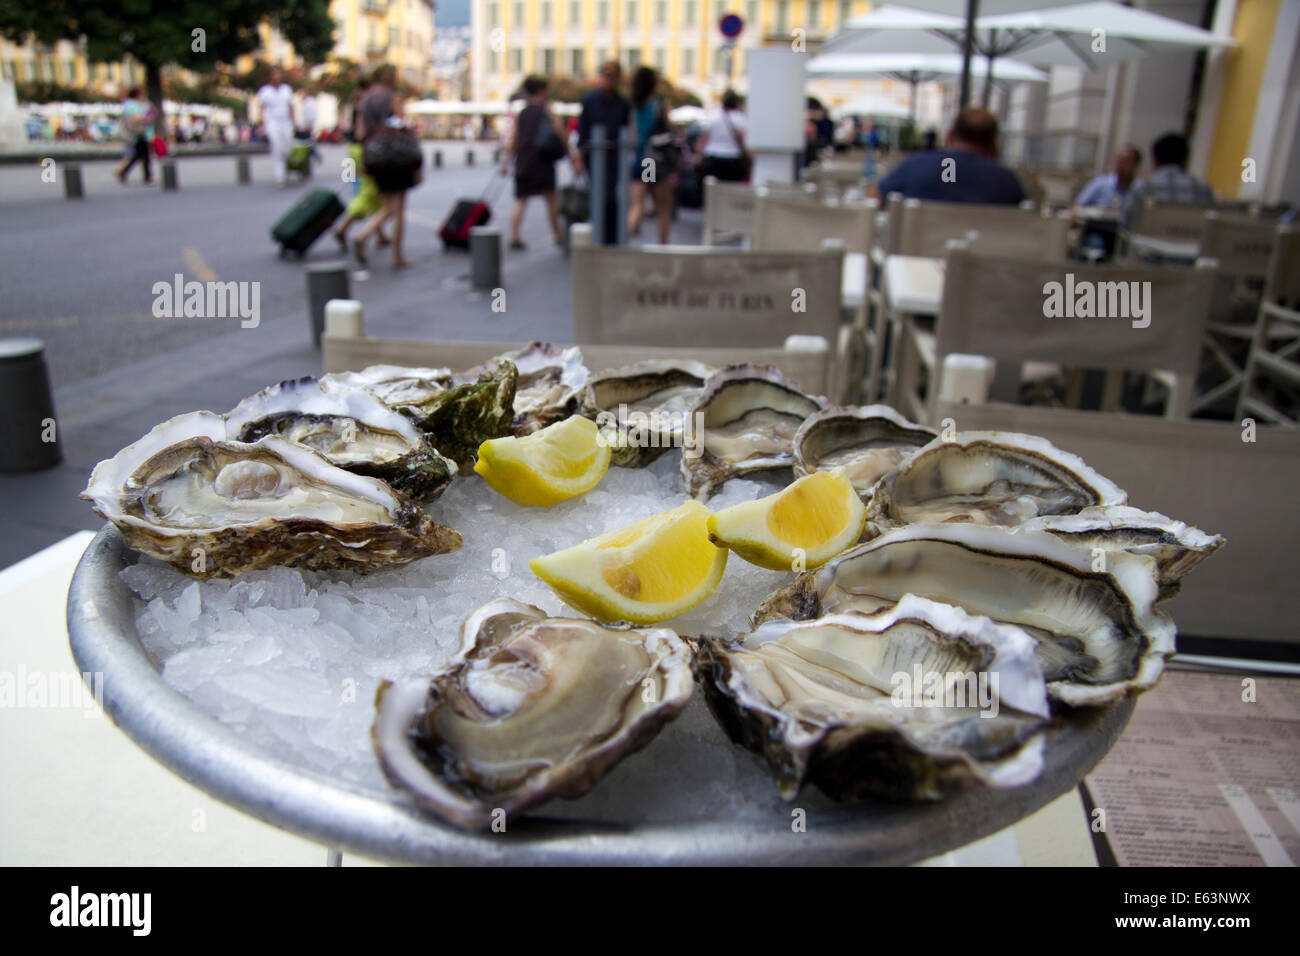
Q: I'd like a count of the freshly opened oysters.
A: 12